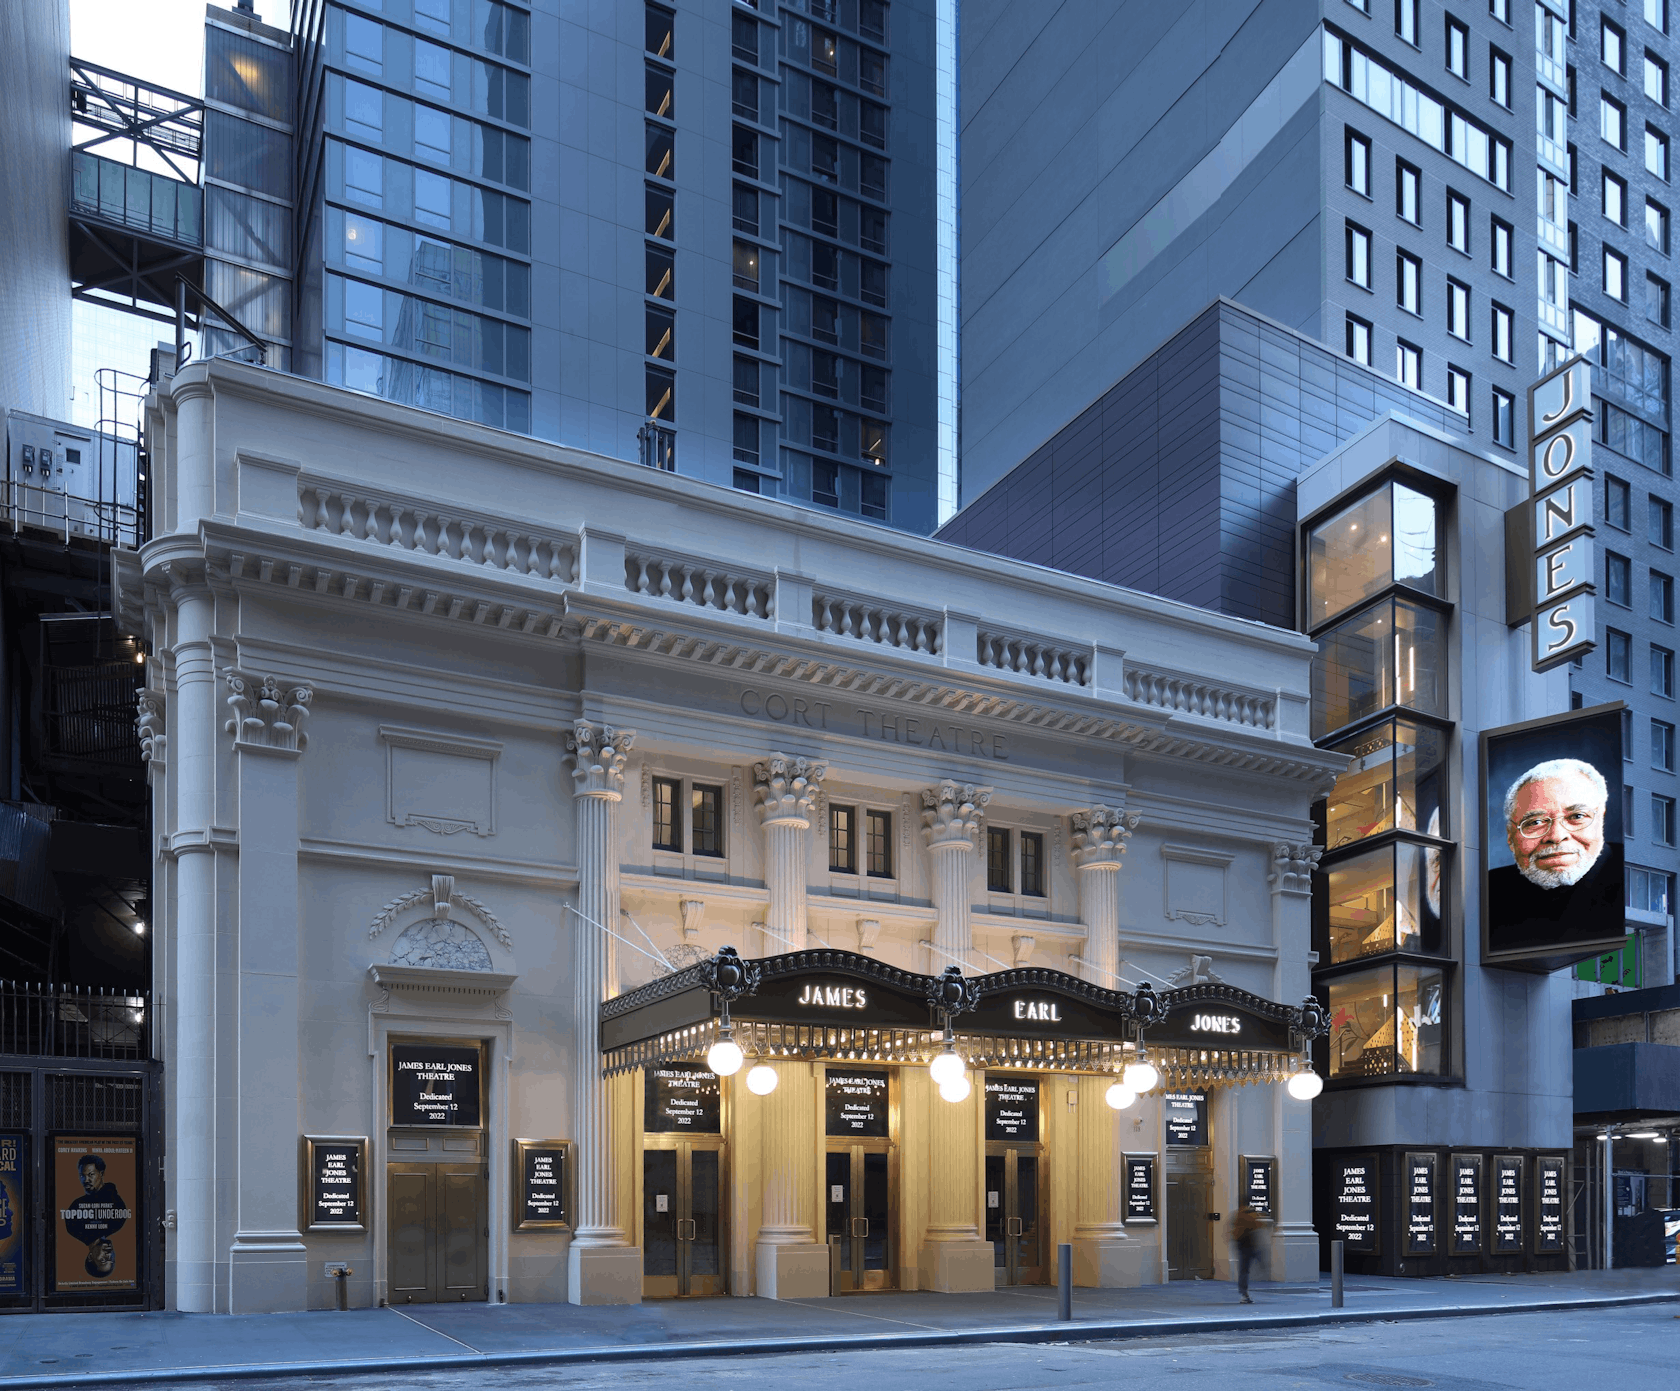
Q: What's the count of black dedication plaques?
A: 14